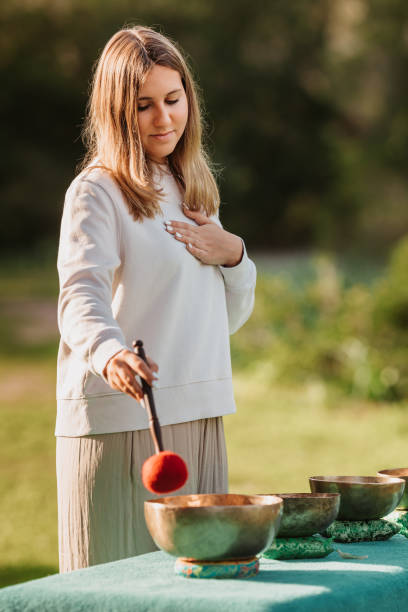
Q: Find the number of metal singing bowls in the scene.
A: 4